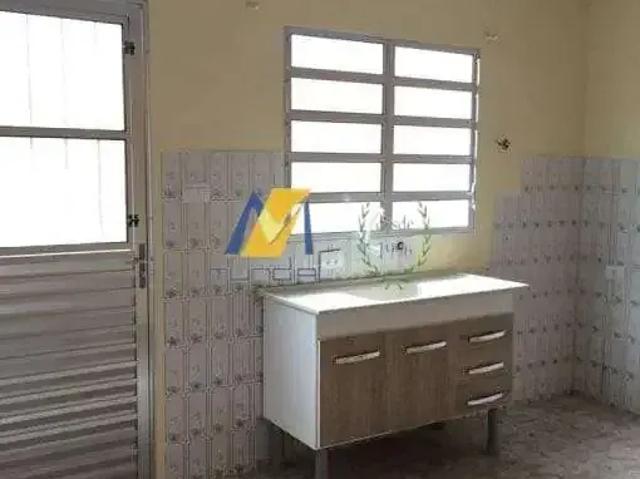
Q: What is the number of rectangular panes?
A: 12